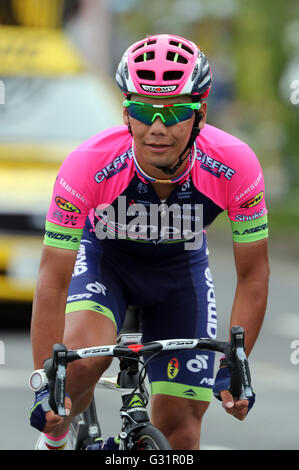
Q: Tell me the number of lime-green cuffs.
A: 4